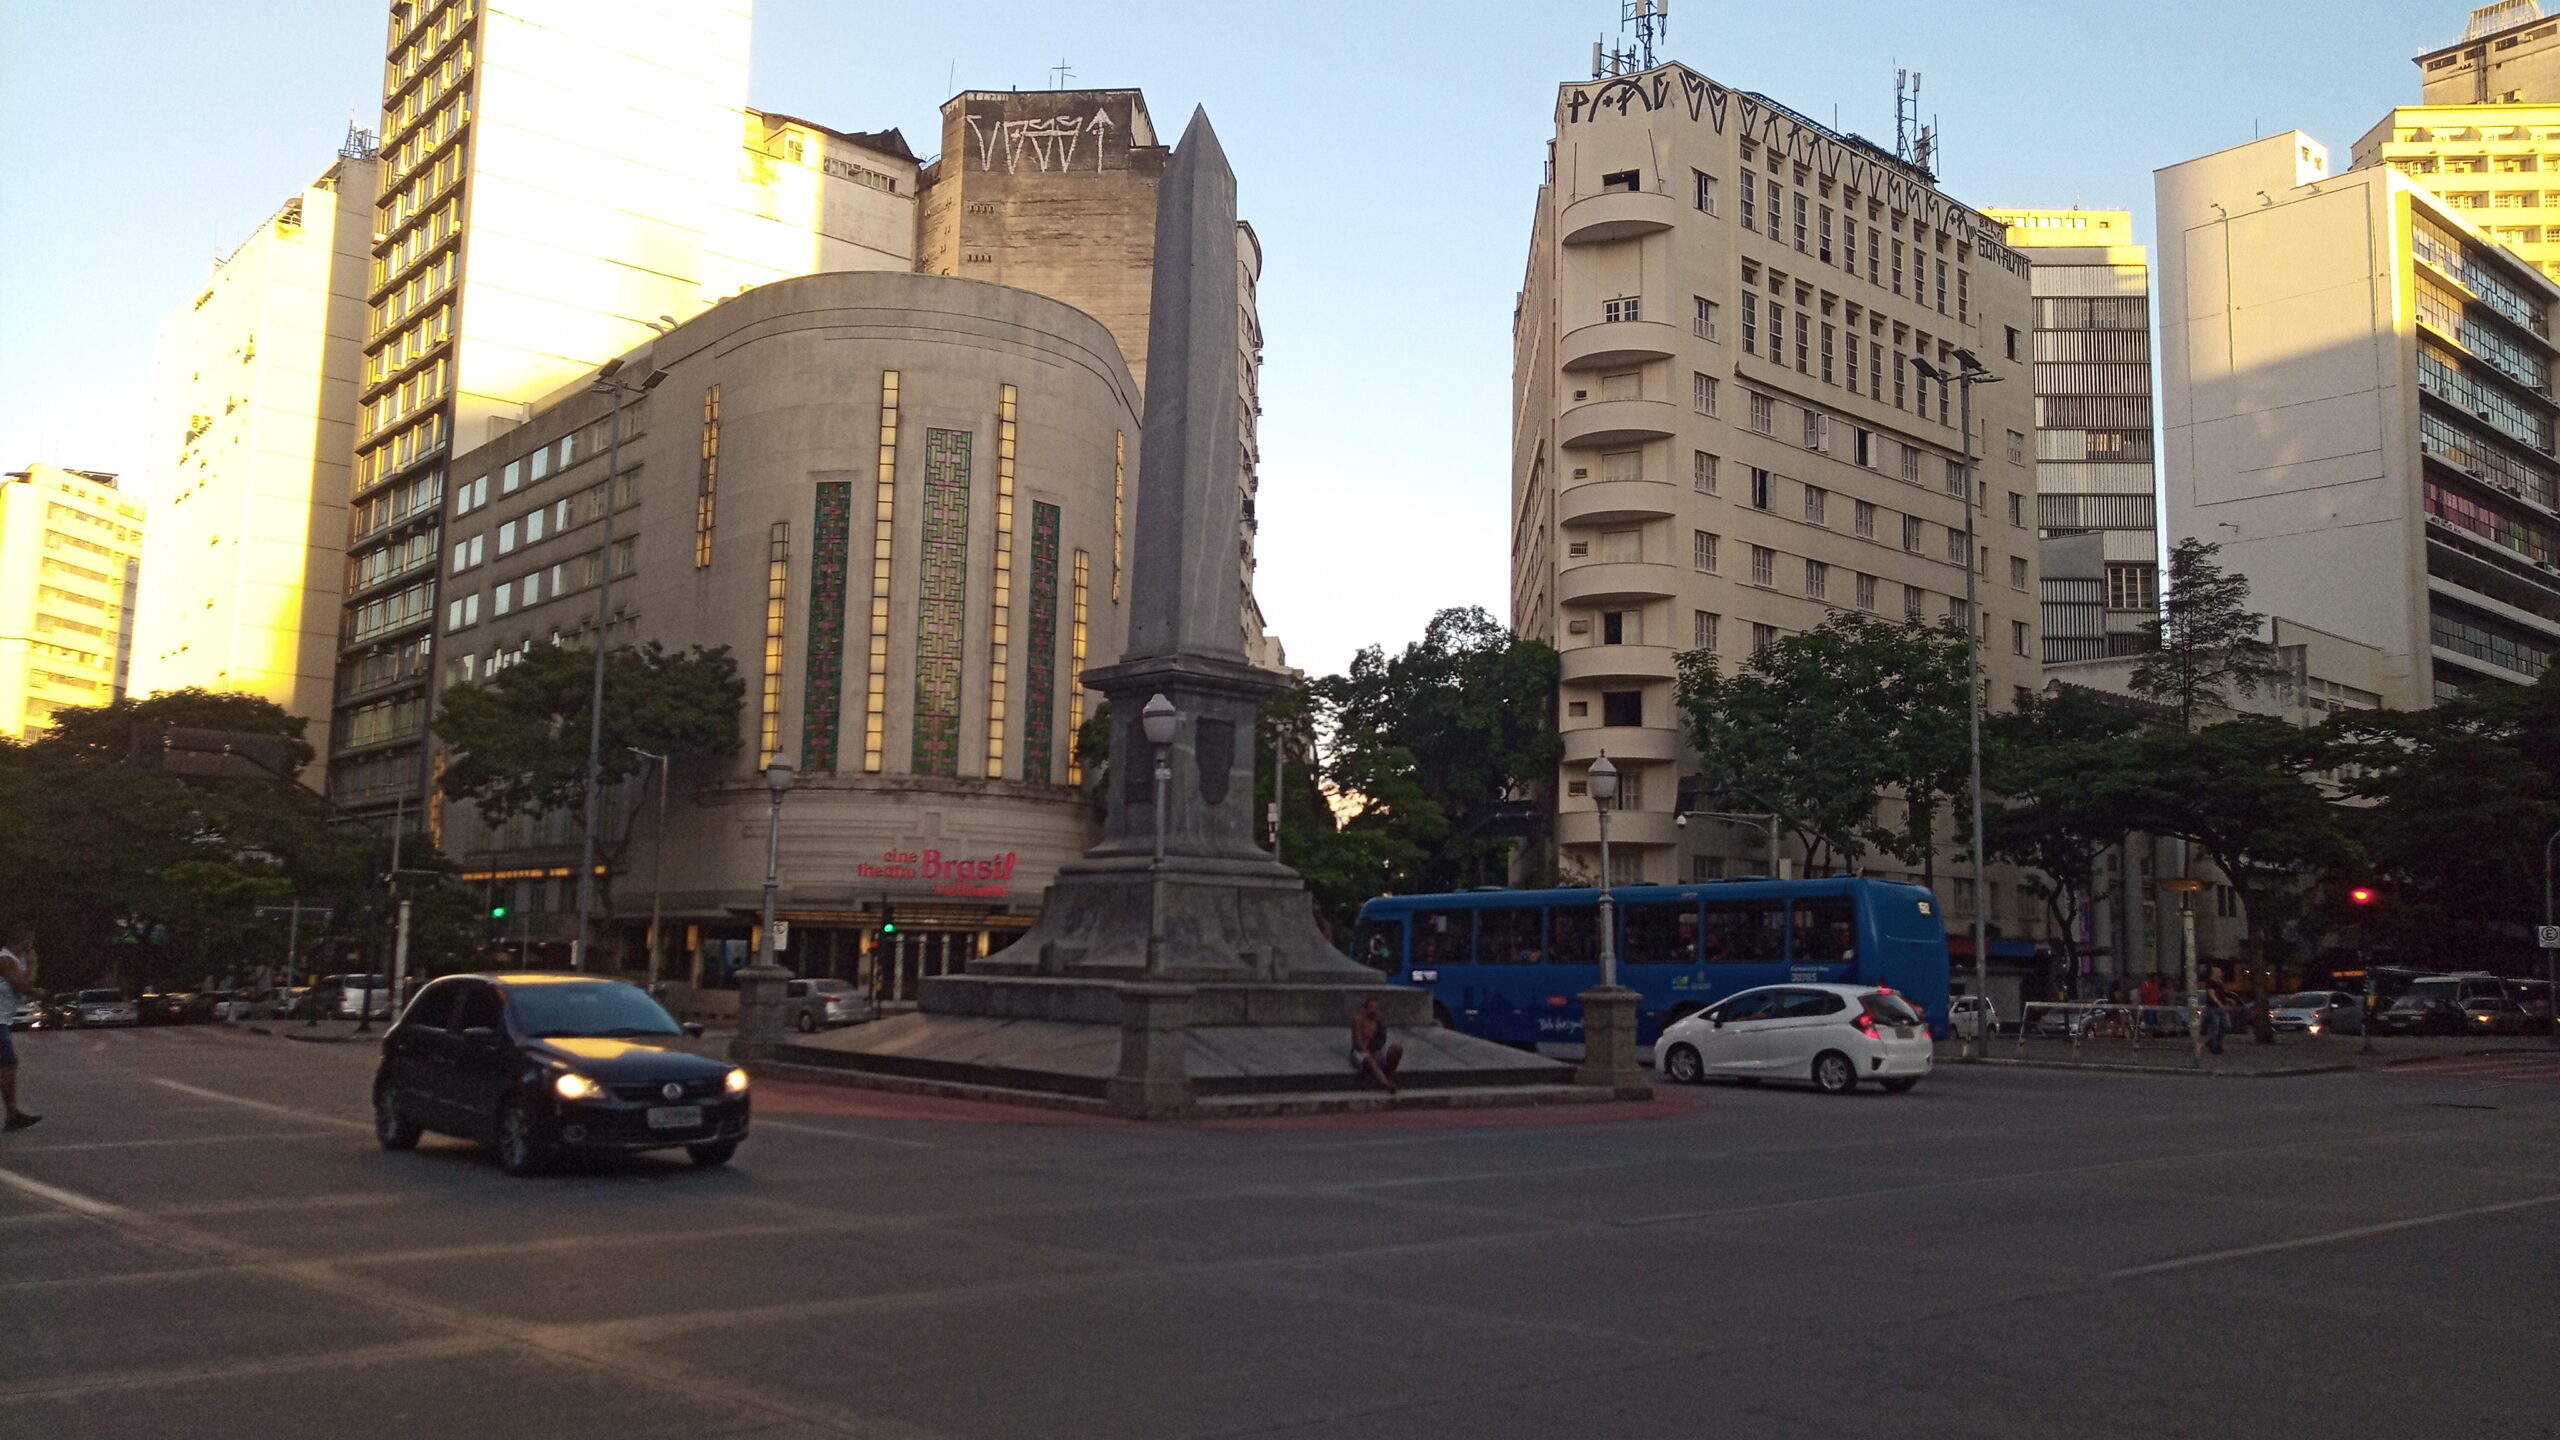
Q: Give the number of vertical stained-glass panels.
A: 3